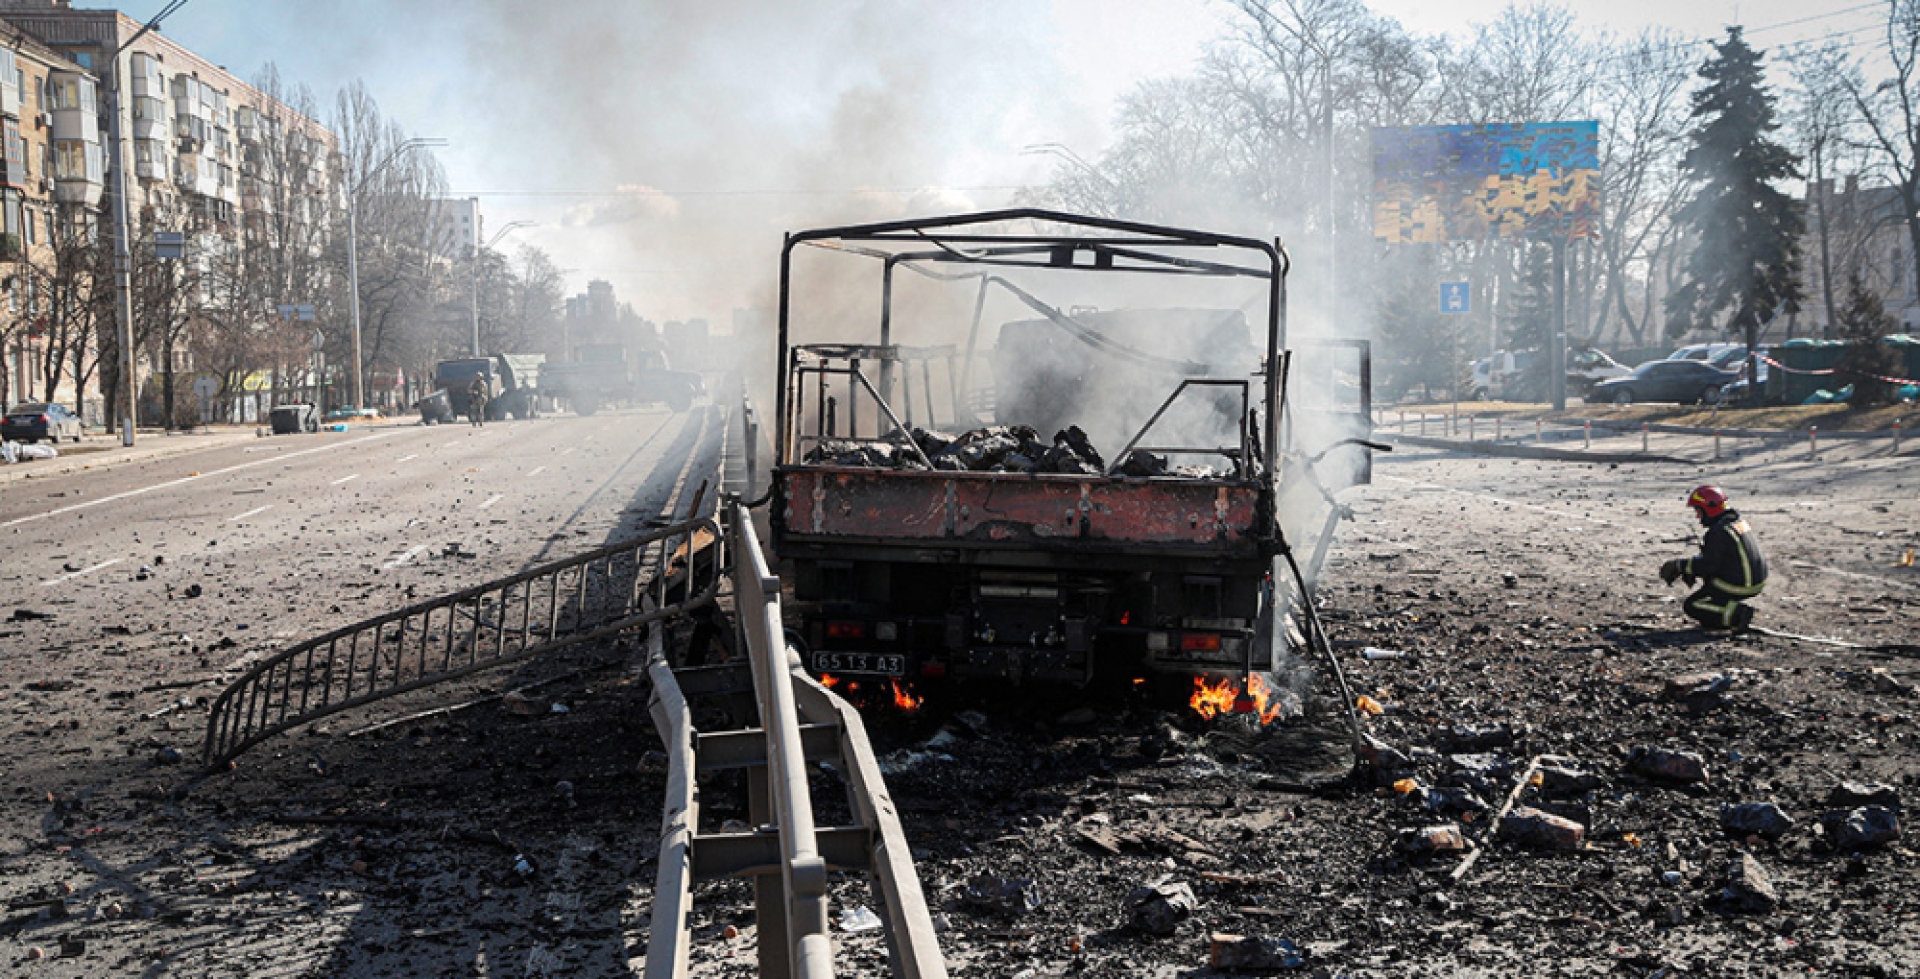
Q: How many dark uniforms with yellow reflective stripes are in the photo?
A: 1